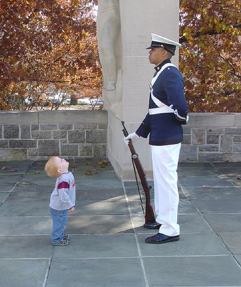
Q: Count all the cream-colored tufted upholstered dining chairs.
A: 0